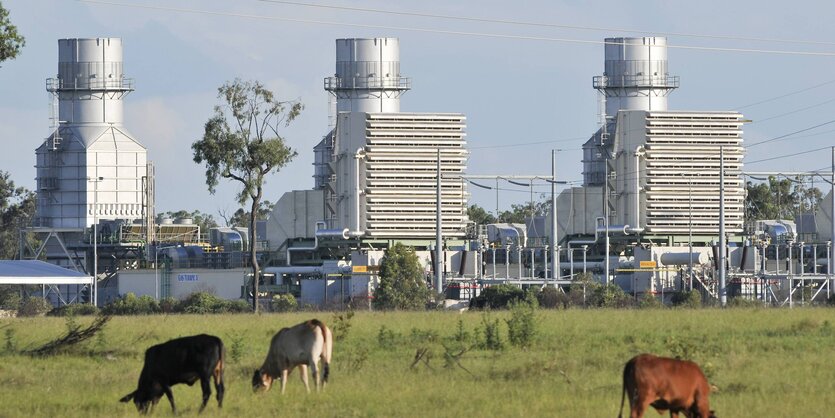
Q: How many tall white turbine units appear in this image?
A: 3